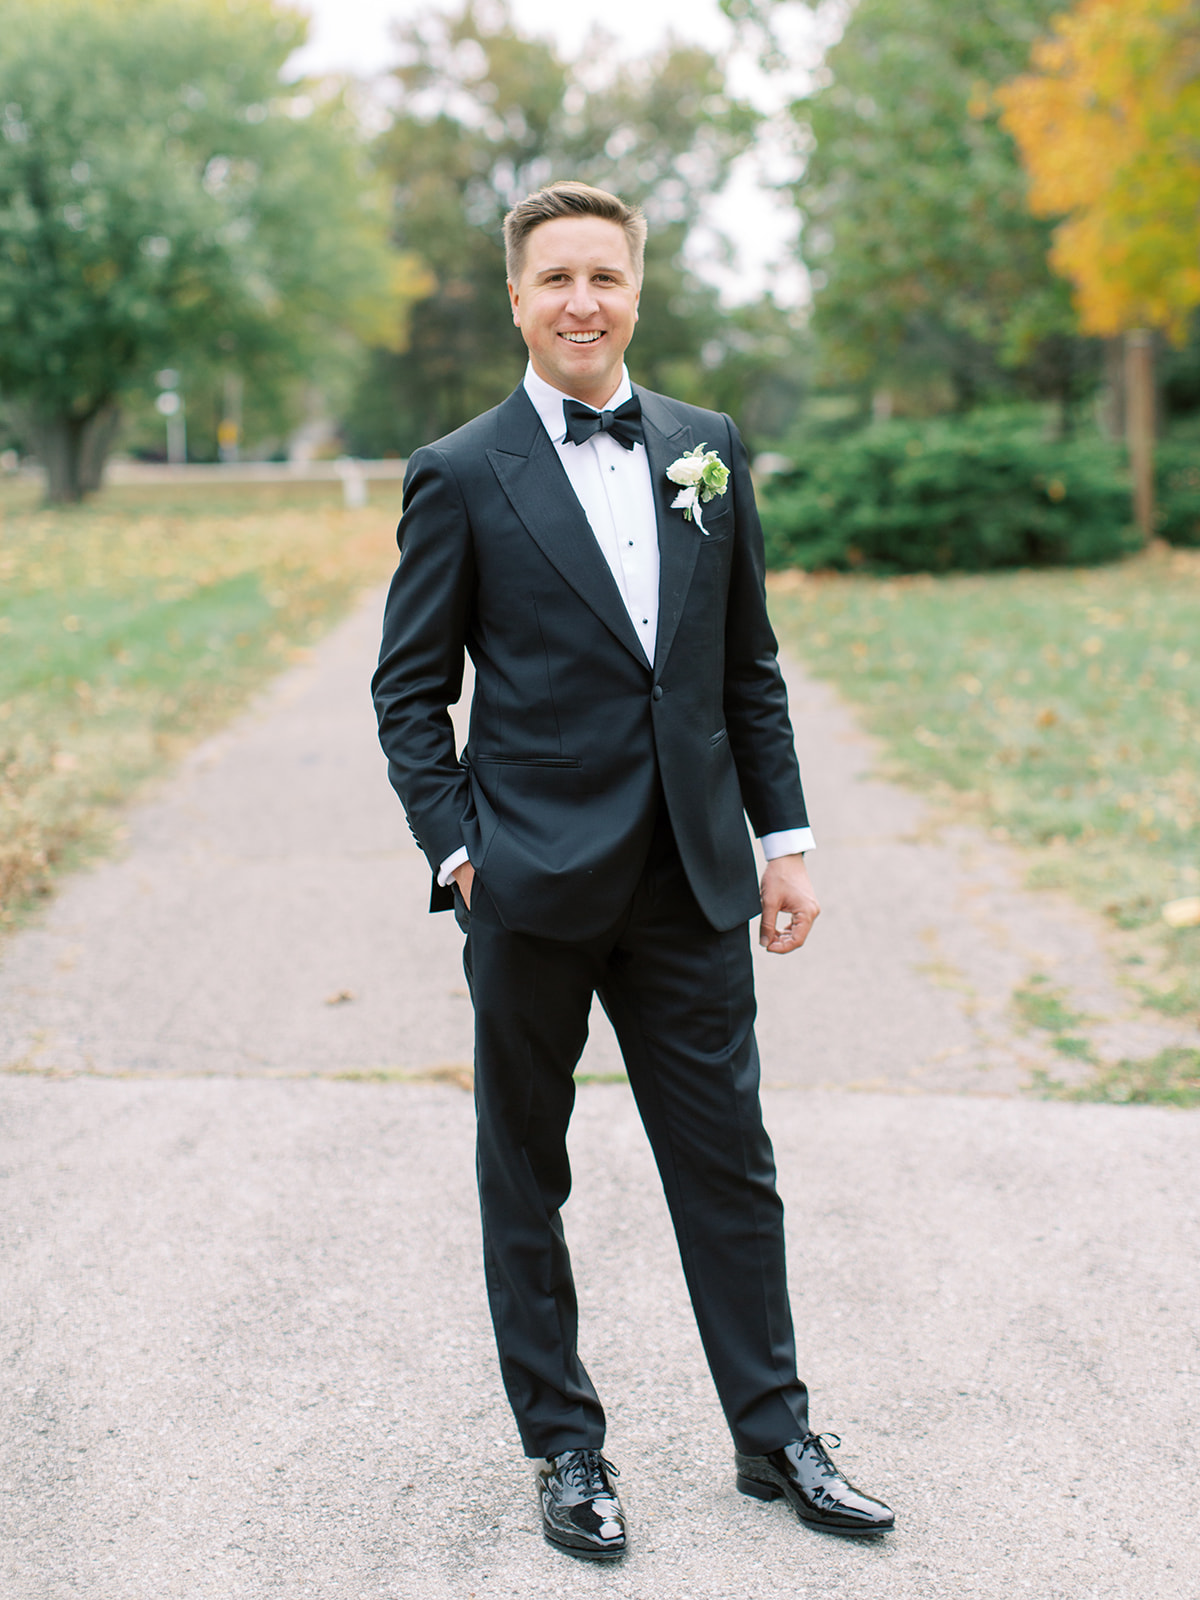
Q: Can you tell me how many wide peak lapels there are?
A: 2